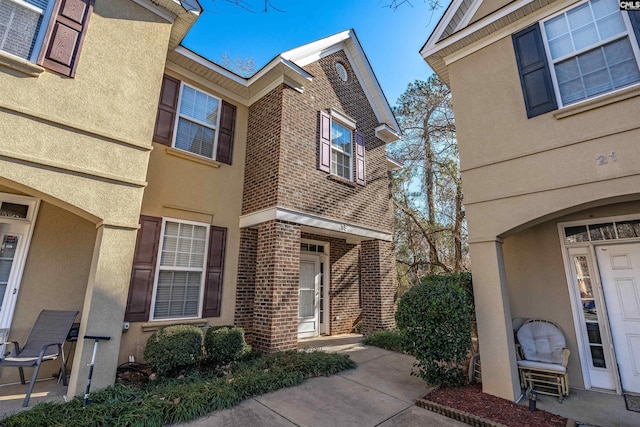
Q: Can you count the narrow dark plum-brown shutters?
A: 7